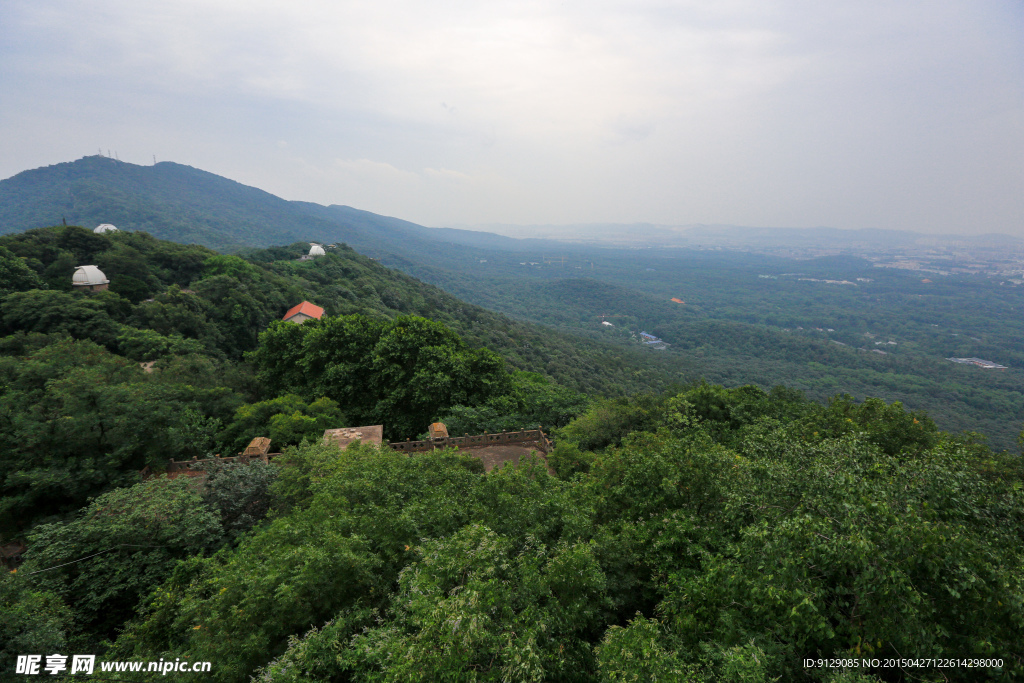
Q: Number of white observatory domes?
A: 3